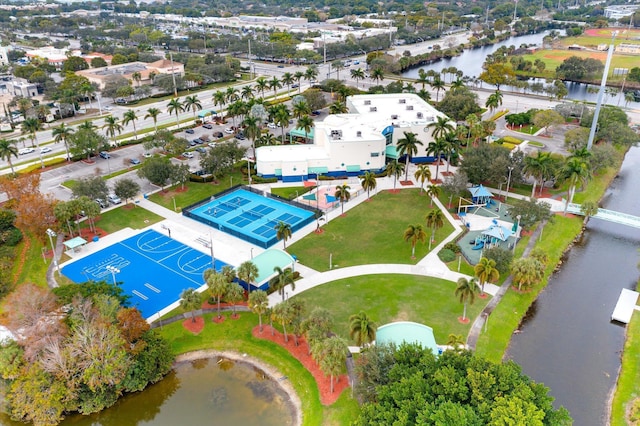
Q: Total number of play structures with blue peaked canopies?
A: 2